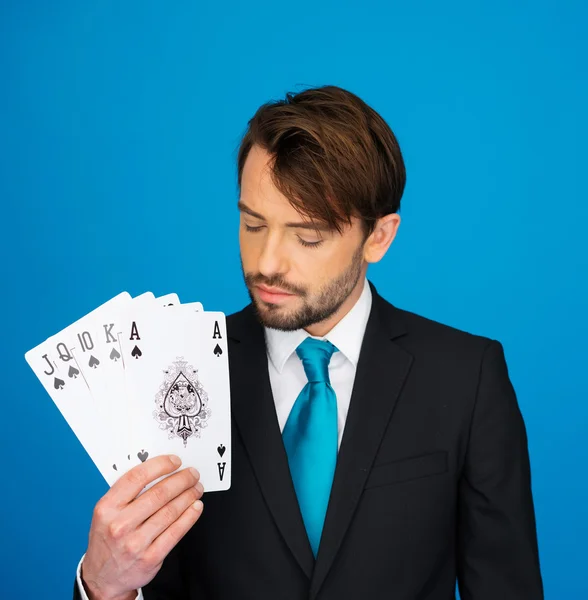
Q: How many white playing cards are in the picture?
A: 5